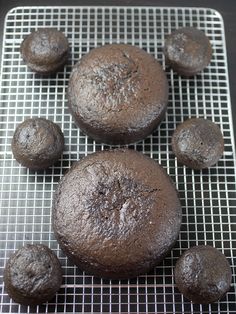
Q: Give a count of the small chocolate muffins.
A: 6